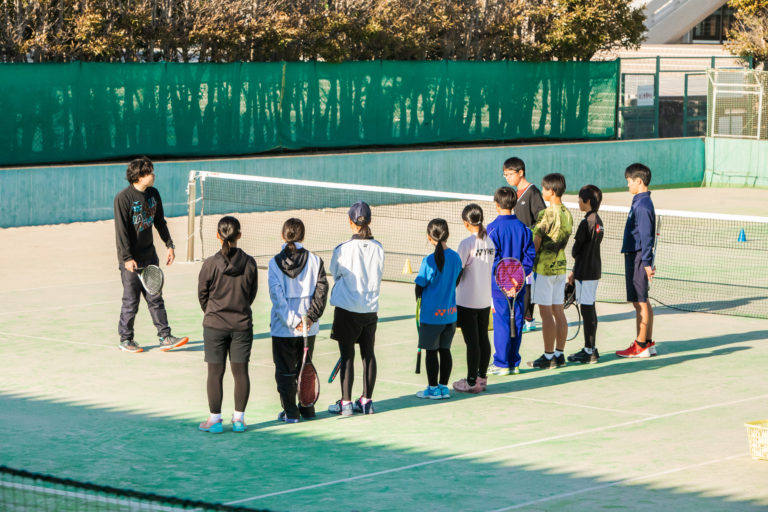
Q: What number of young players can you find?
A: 10